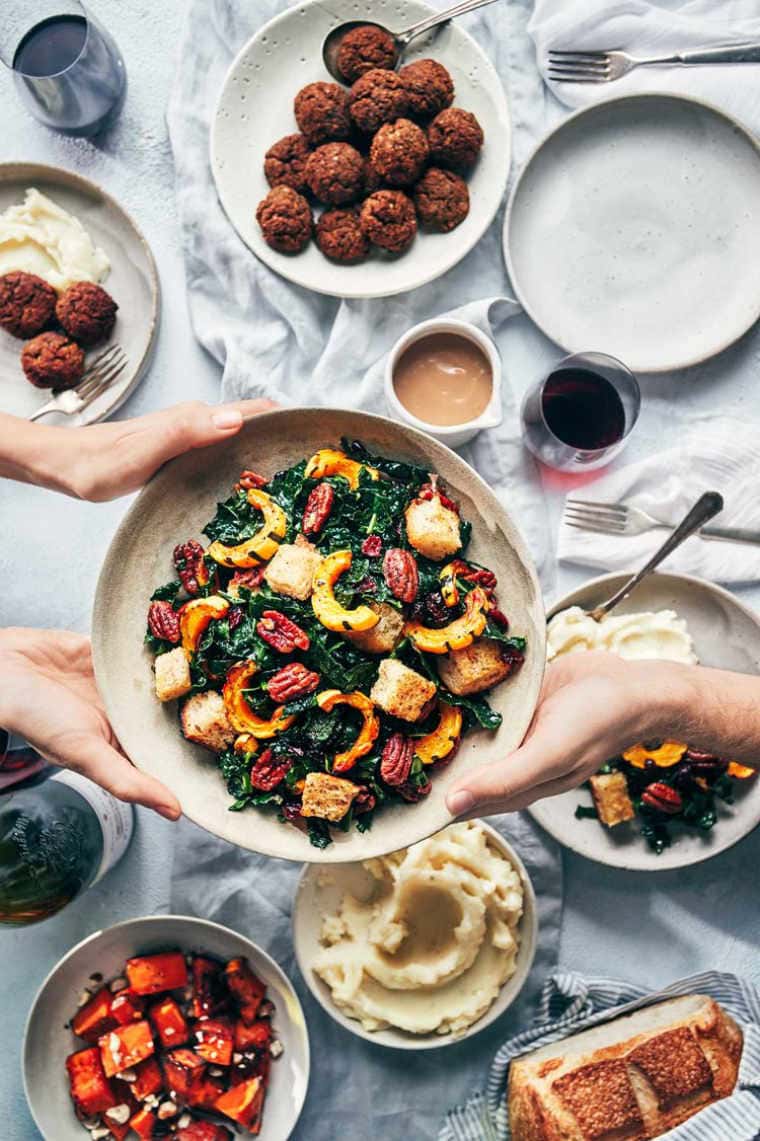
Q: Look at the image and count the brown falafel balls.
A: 15